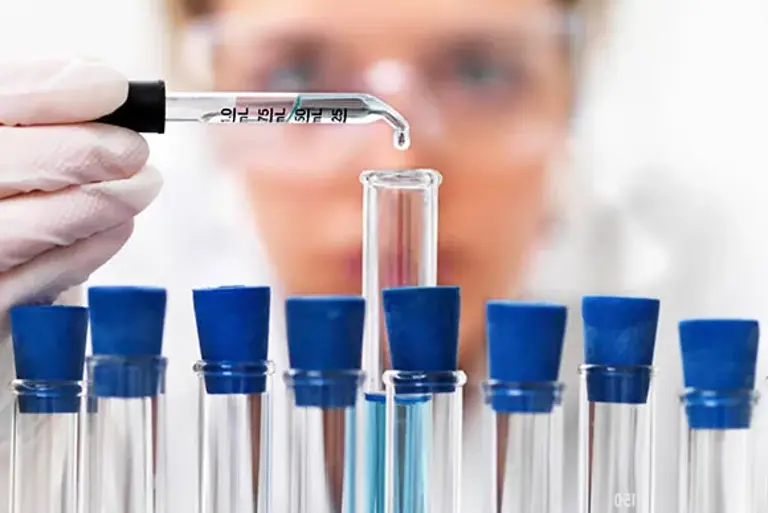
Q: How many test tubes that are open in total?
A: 1